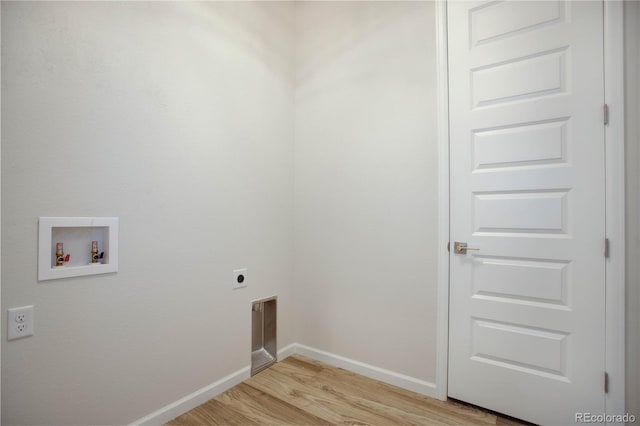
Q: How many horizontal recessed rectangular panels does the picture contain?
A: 6